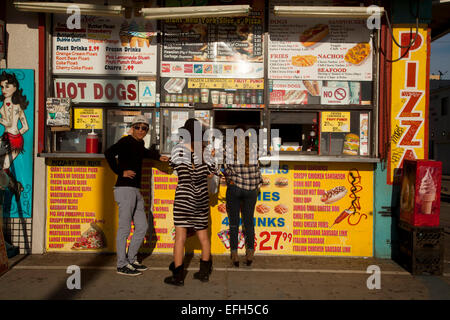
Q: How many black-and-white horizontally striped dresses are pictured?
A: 1